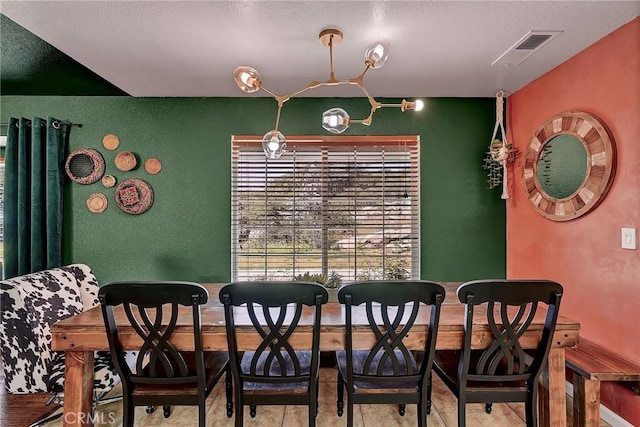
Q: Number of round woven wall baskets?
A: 7